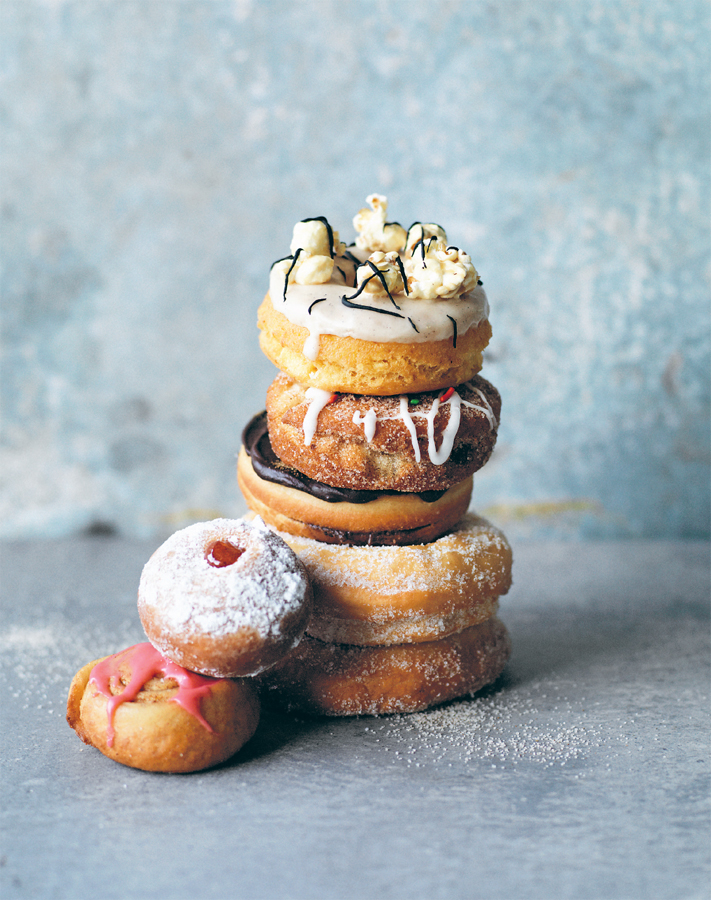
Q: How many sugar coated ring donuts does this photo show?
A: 2